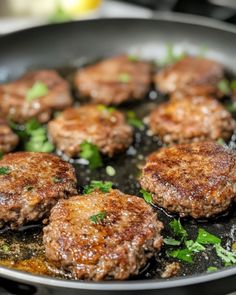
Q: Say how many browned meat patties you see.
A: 9